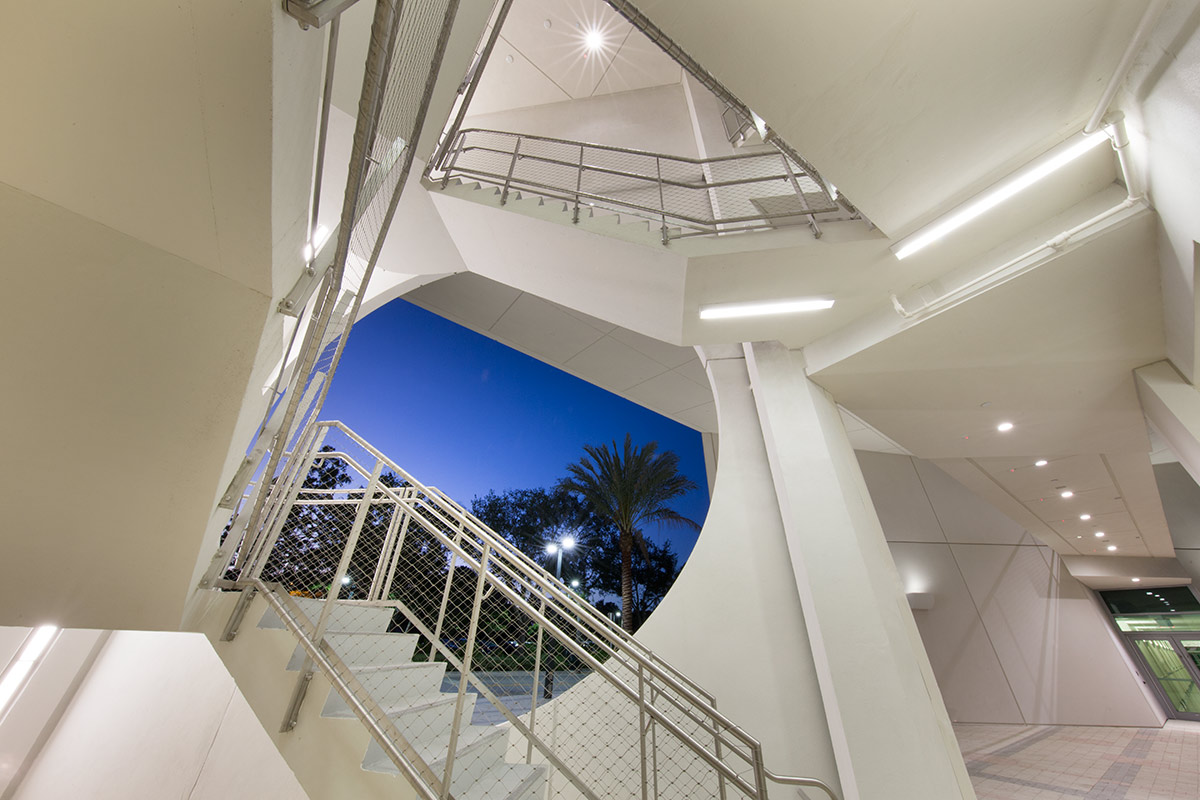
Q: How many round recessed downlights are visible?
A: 8